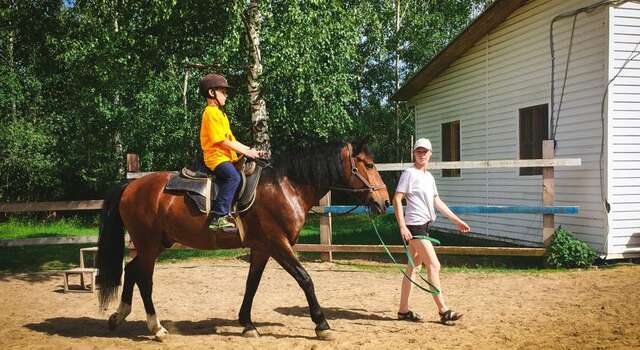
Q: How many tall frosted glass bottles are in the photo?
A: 0